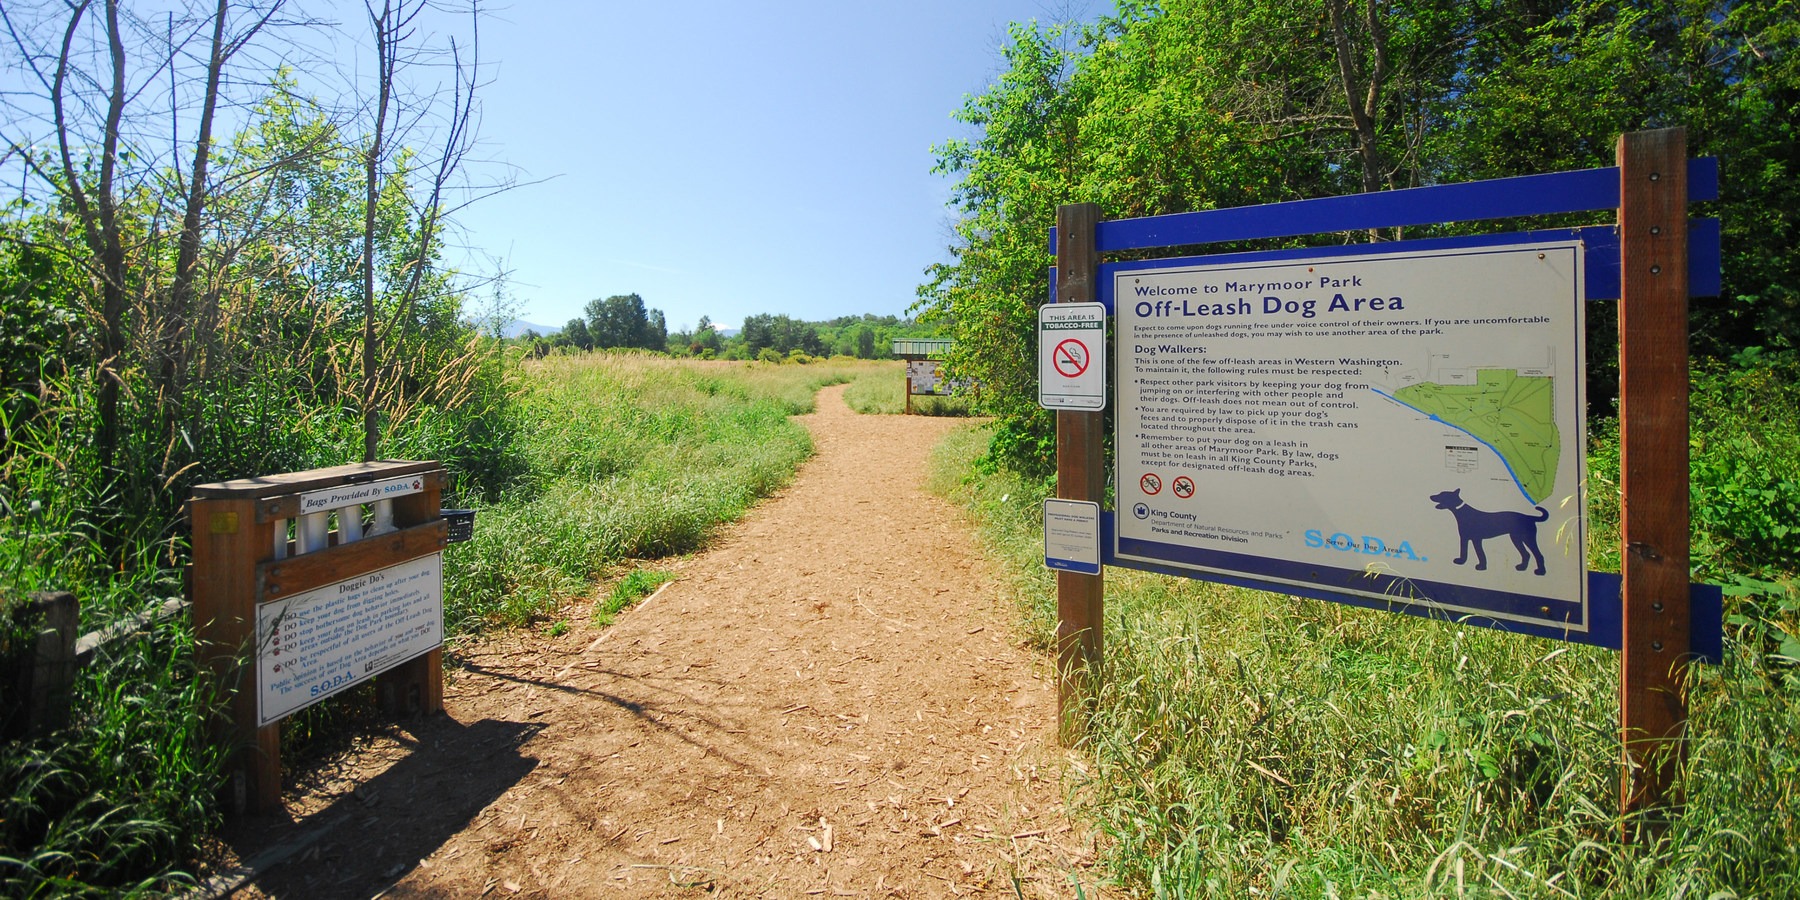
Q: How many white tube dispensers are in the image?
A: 4